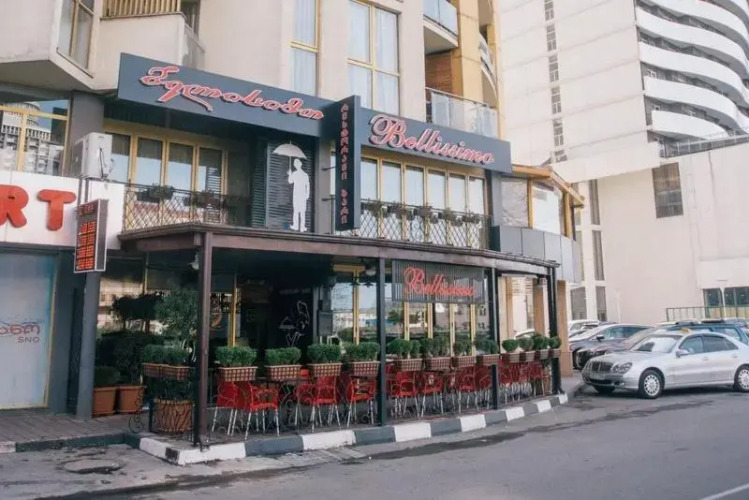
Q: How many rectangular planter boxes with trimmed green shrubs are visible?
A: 14